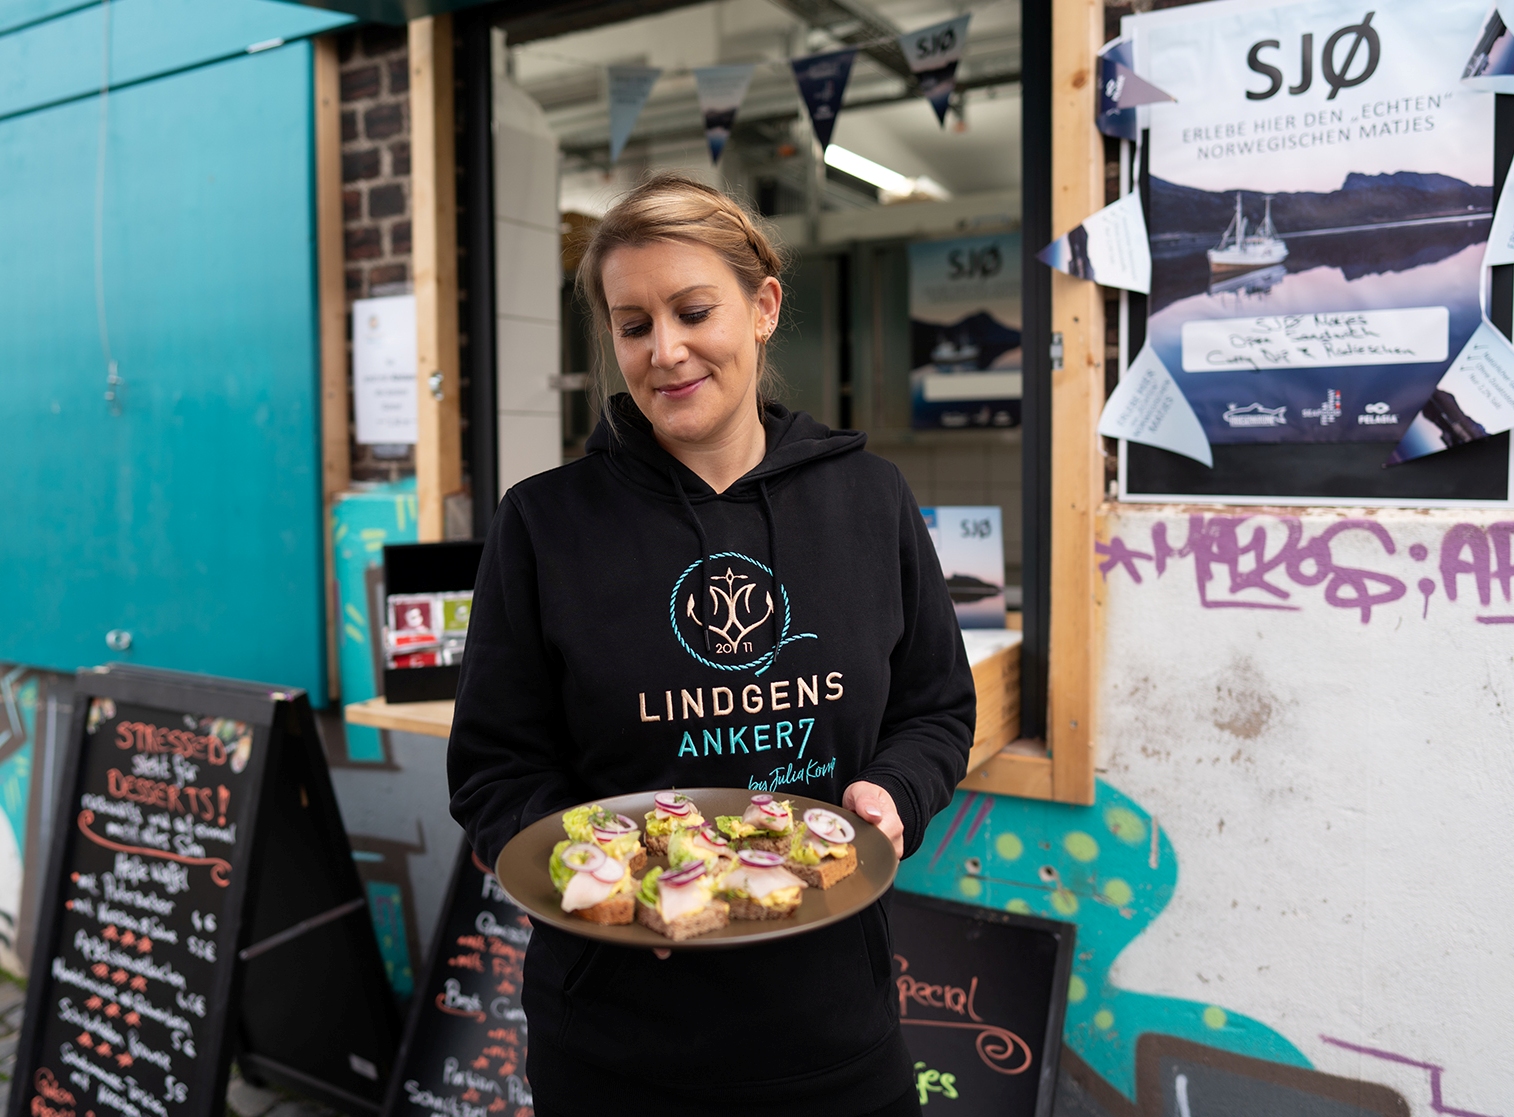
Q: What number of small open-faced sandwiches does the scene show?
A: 8